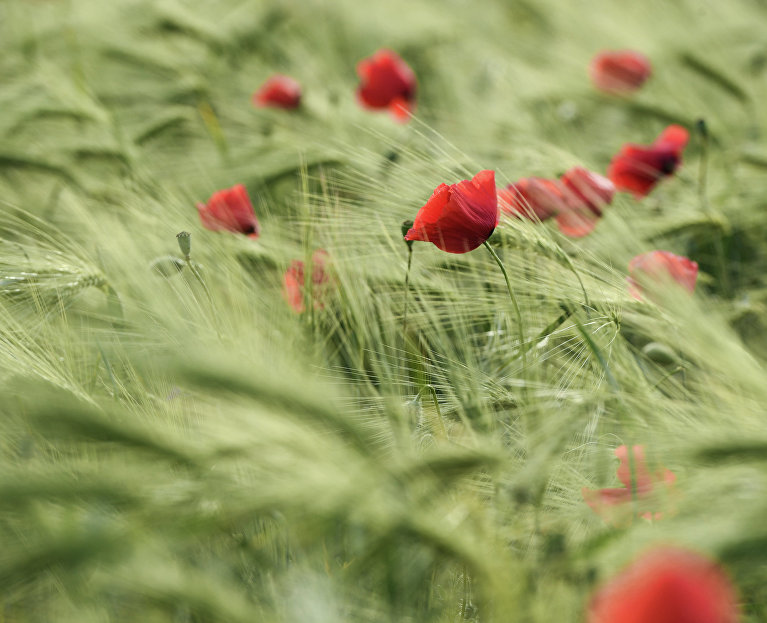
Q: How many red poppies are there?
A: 12